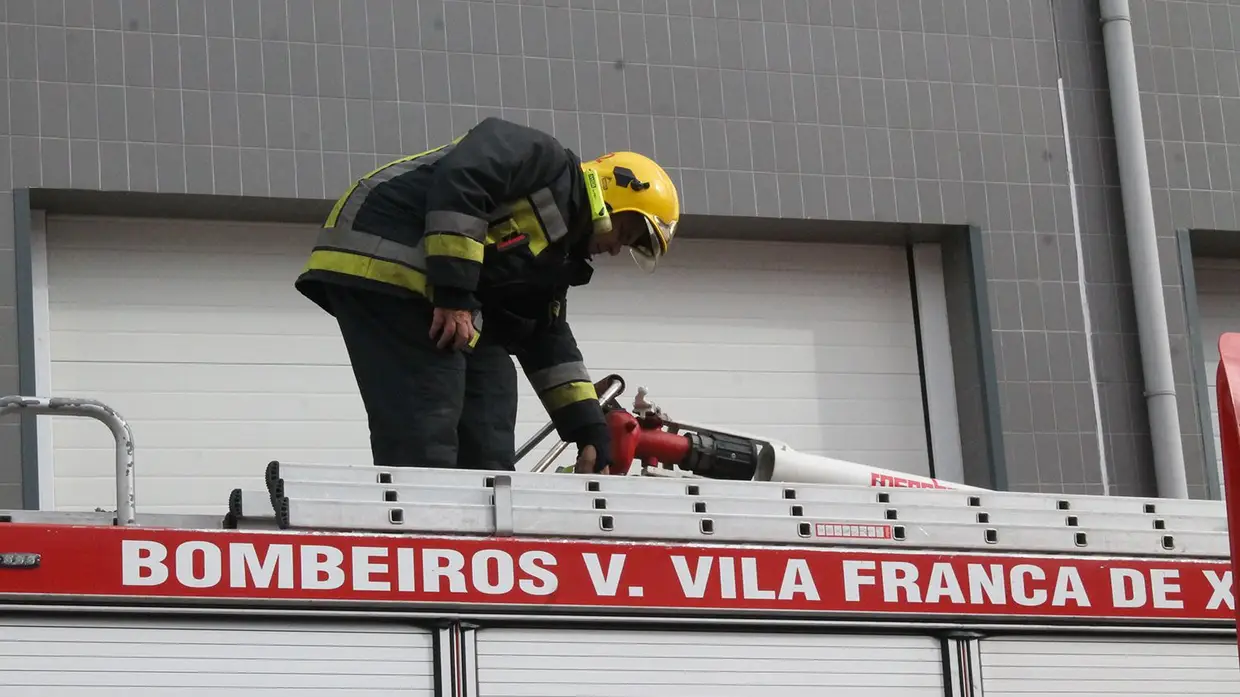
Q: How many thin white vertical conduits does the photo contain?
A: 1